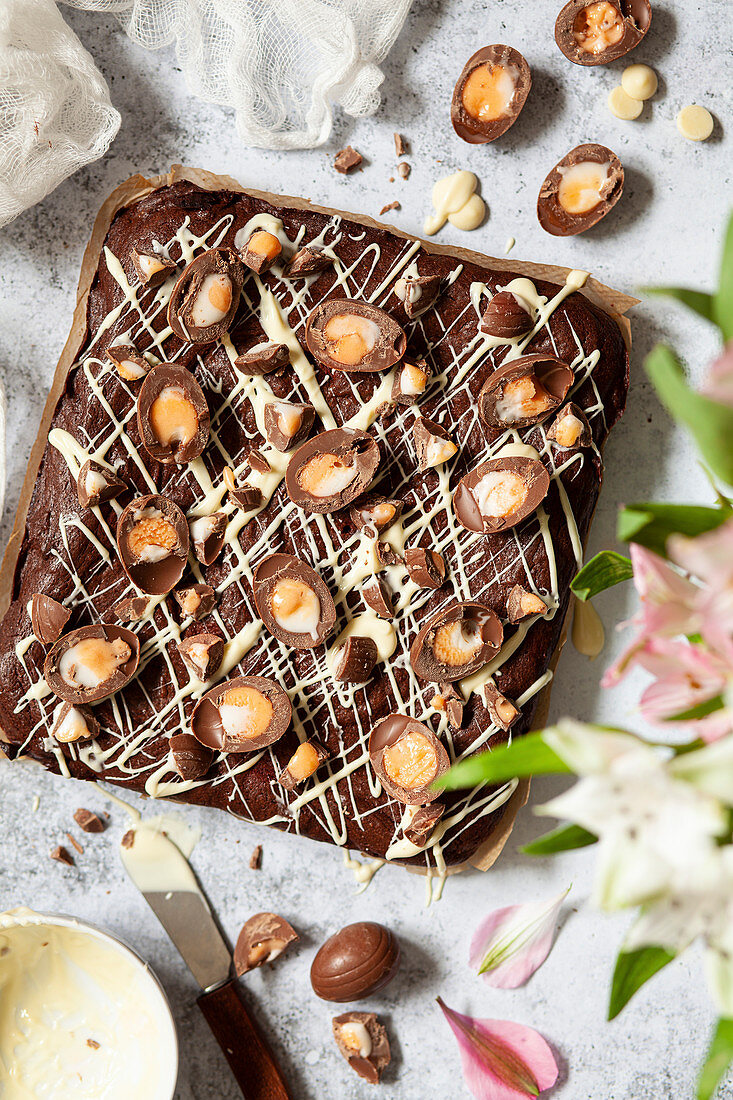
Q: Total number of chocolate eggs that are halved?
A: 15